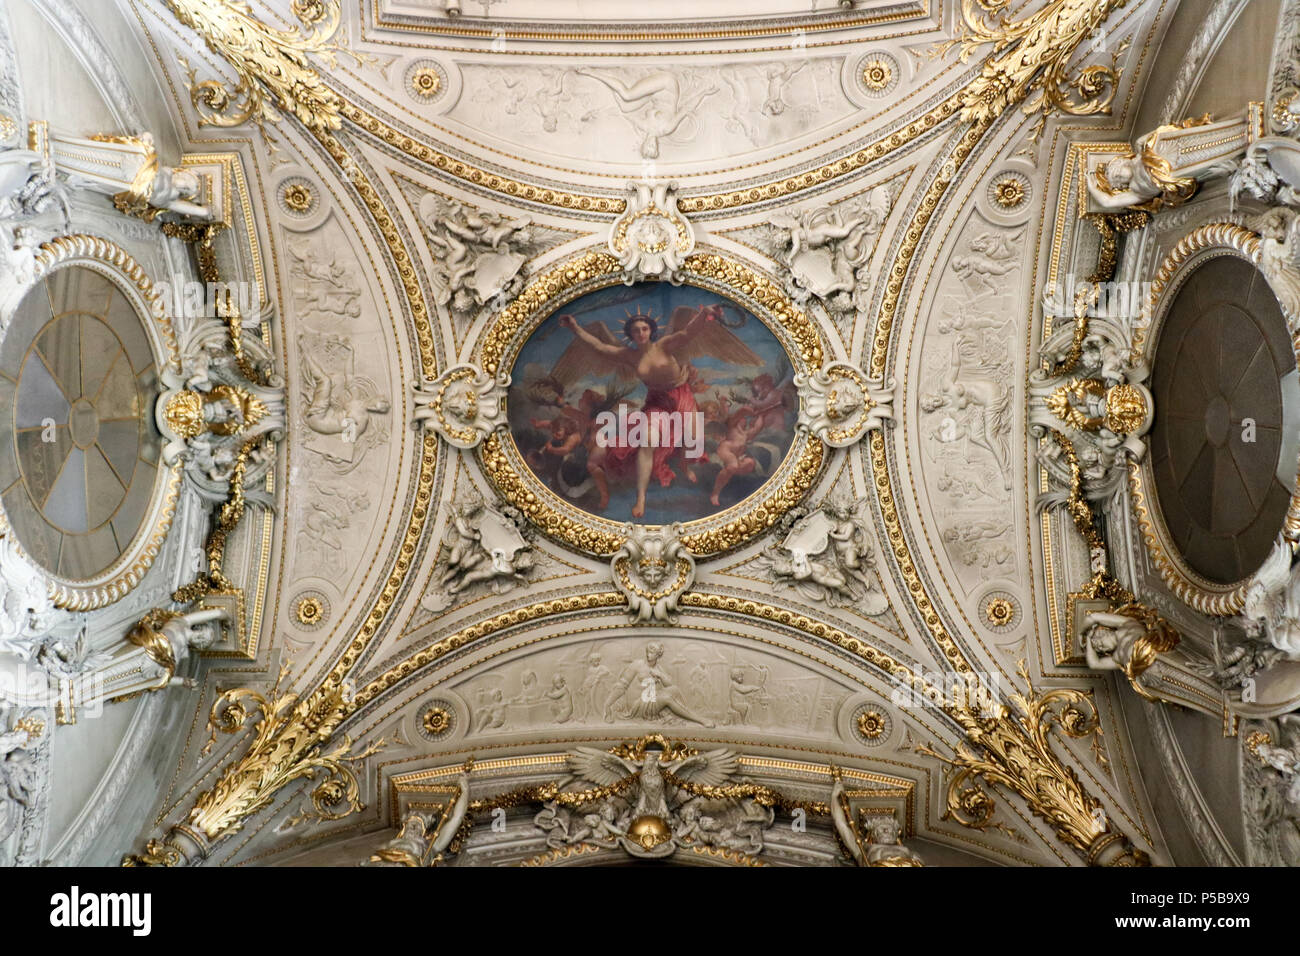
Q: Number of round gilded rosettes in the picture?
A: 8